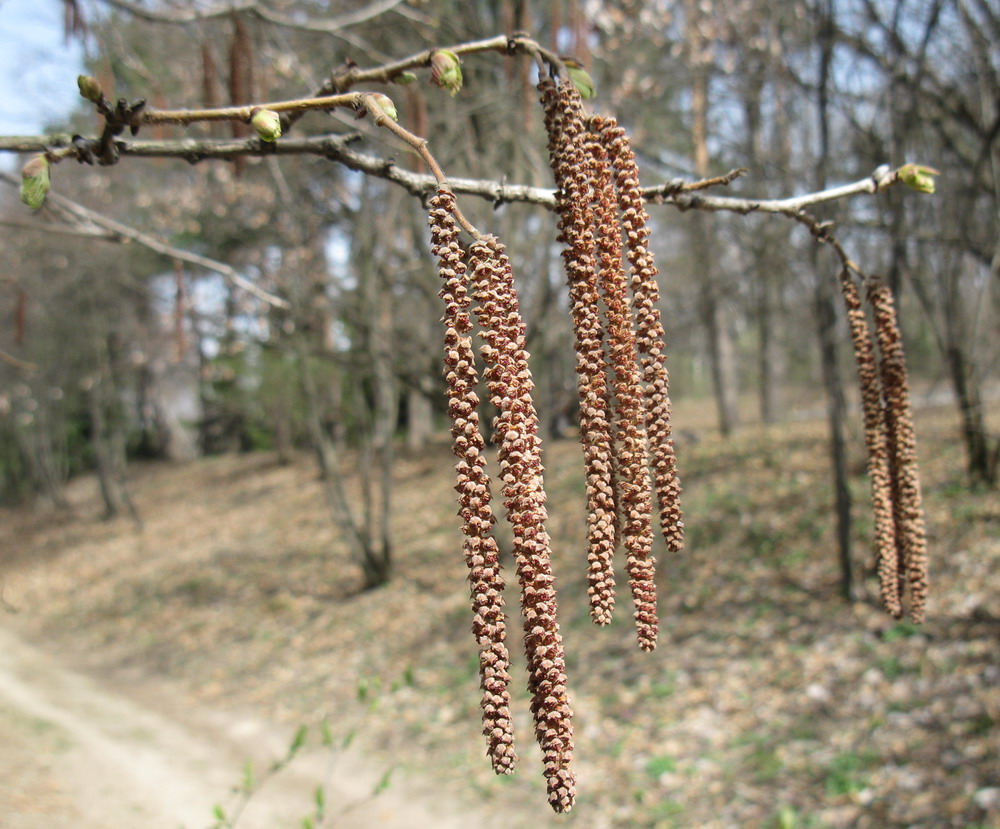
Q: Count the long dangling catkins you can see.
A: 7